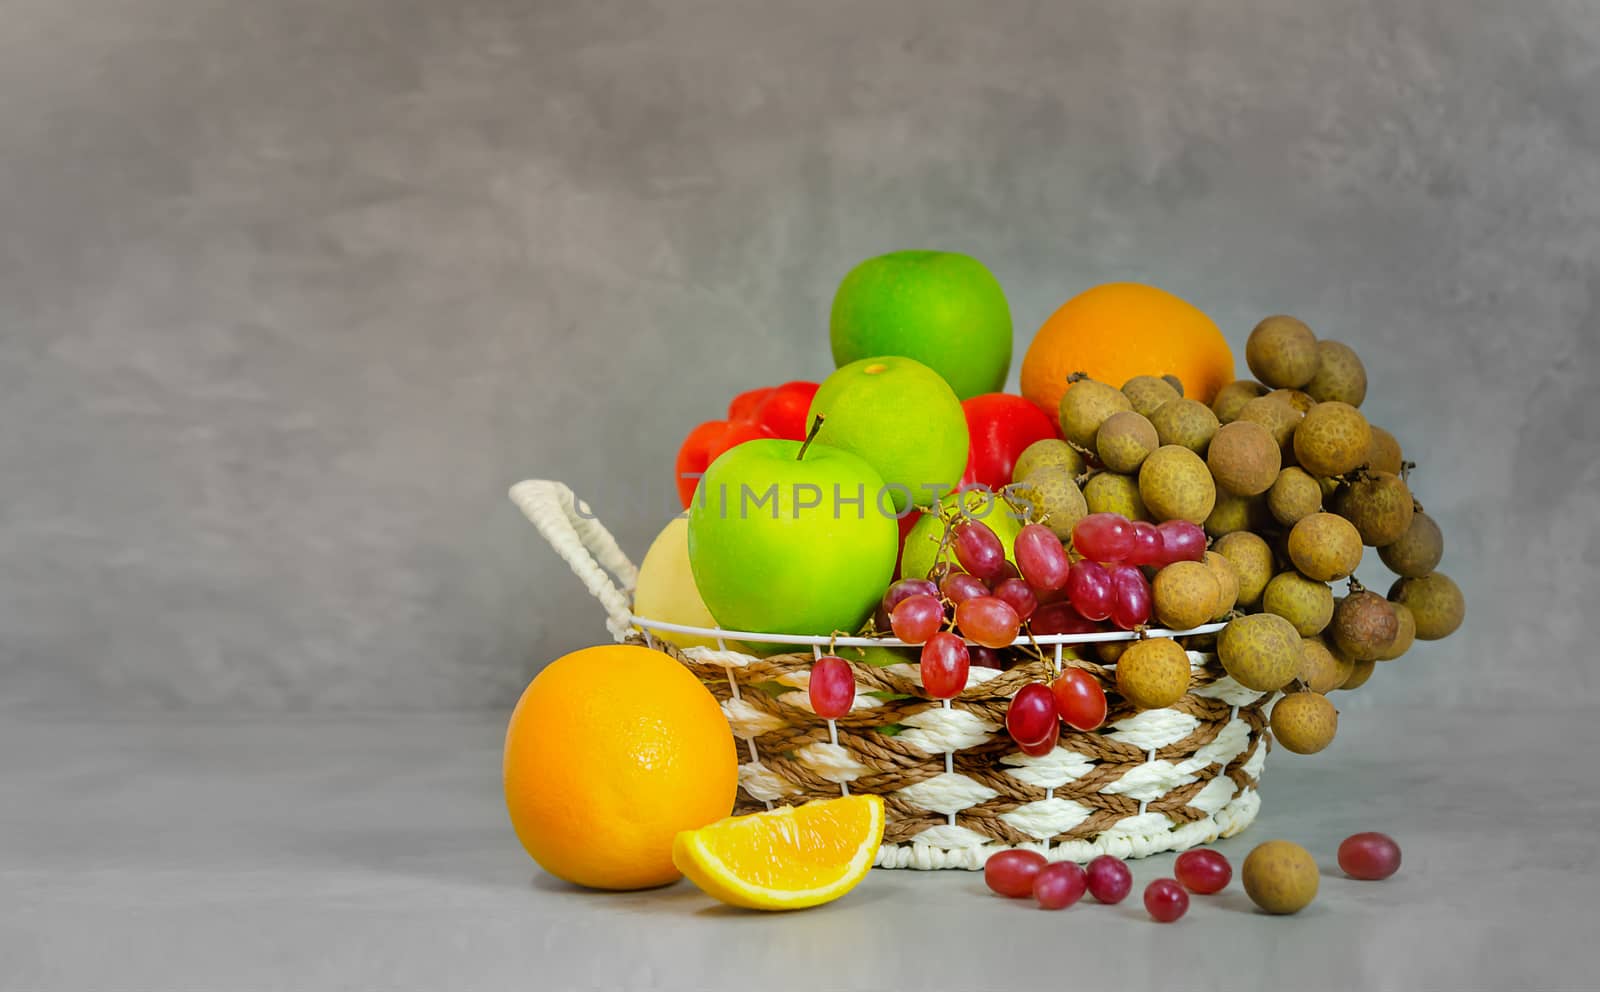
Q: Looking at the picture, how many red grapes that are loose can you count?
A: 6